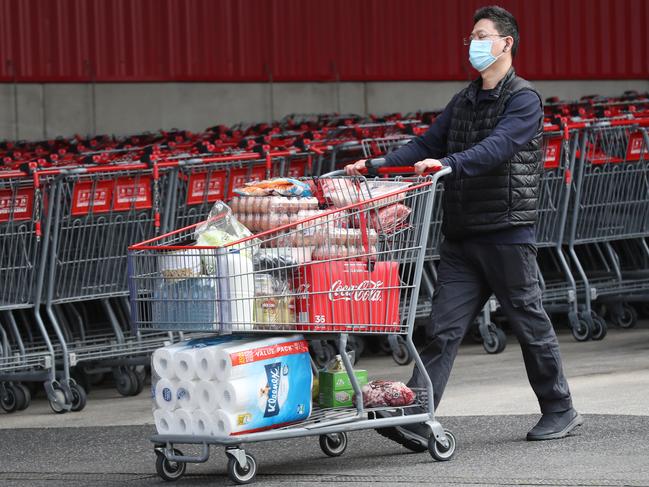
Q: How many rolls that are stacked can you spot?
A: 12